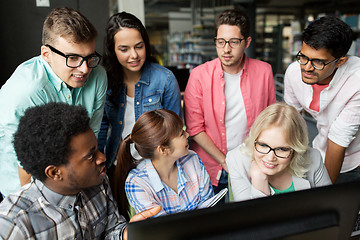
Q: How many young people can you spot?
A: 7